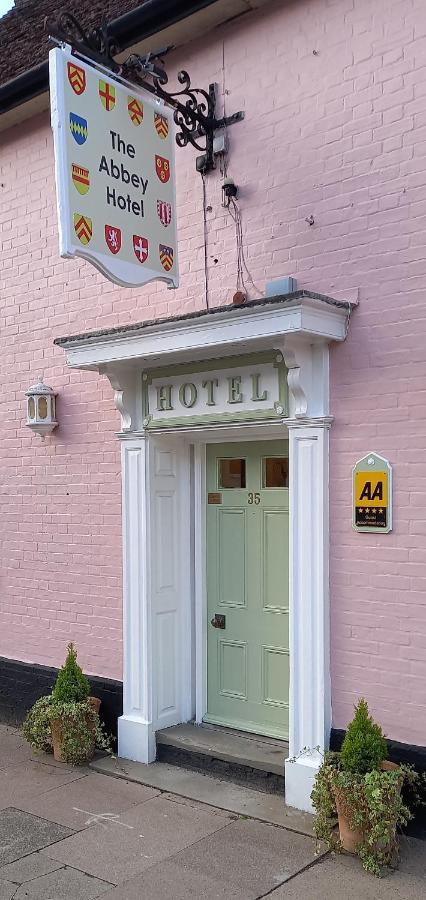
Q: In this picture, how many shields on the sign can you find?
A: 12